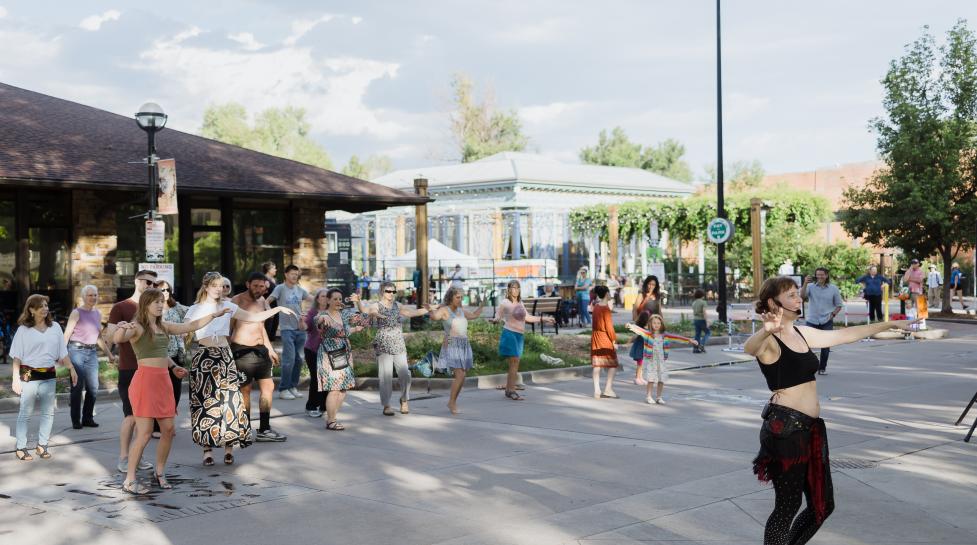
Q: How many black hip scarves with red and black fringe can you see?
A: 1